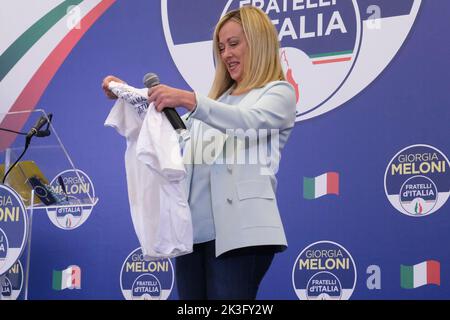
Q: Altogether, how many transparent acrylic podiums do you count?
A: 1